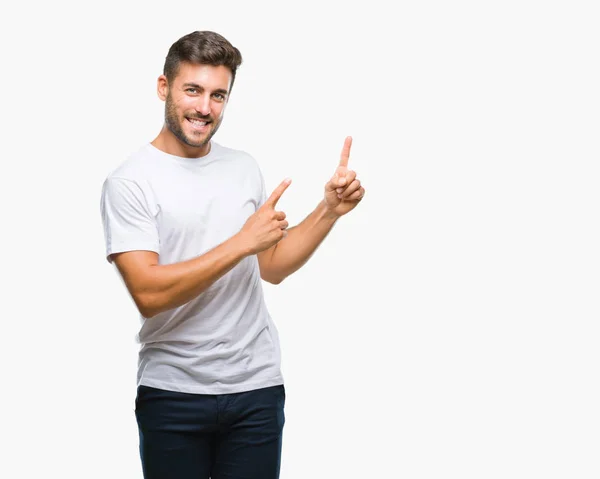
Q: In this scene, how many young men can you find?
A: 1